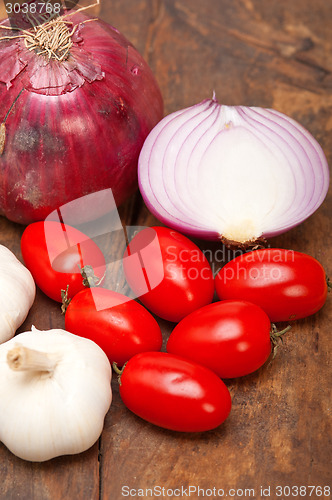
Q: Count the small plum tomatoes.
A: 6